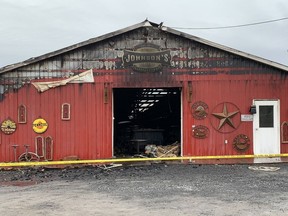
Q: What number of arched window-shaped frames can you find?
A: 5